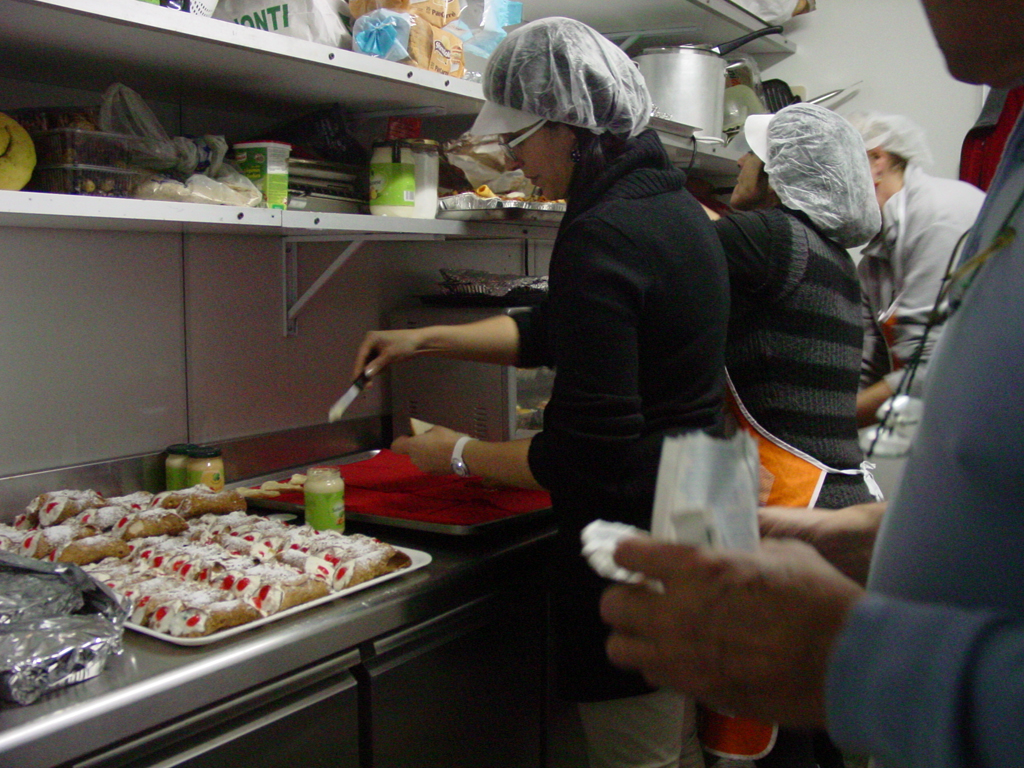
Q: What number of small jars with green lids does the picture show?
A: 2